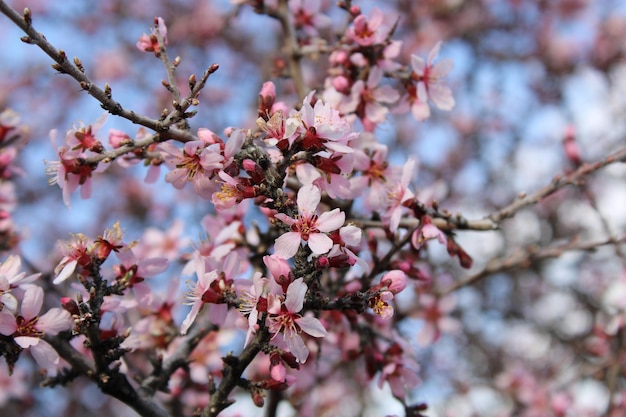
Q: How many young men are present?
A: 0